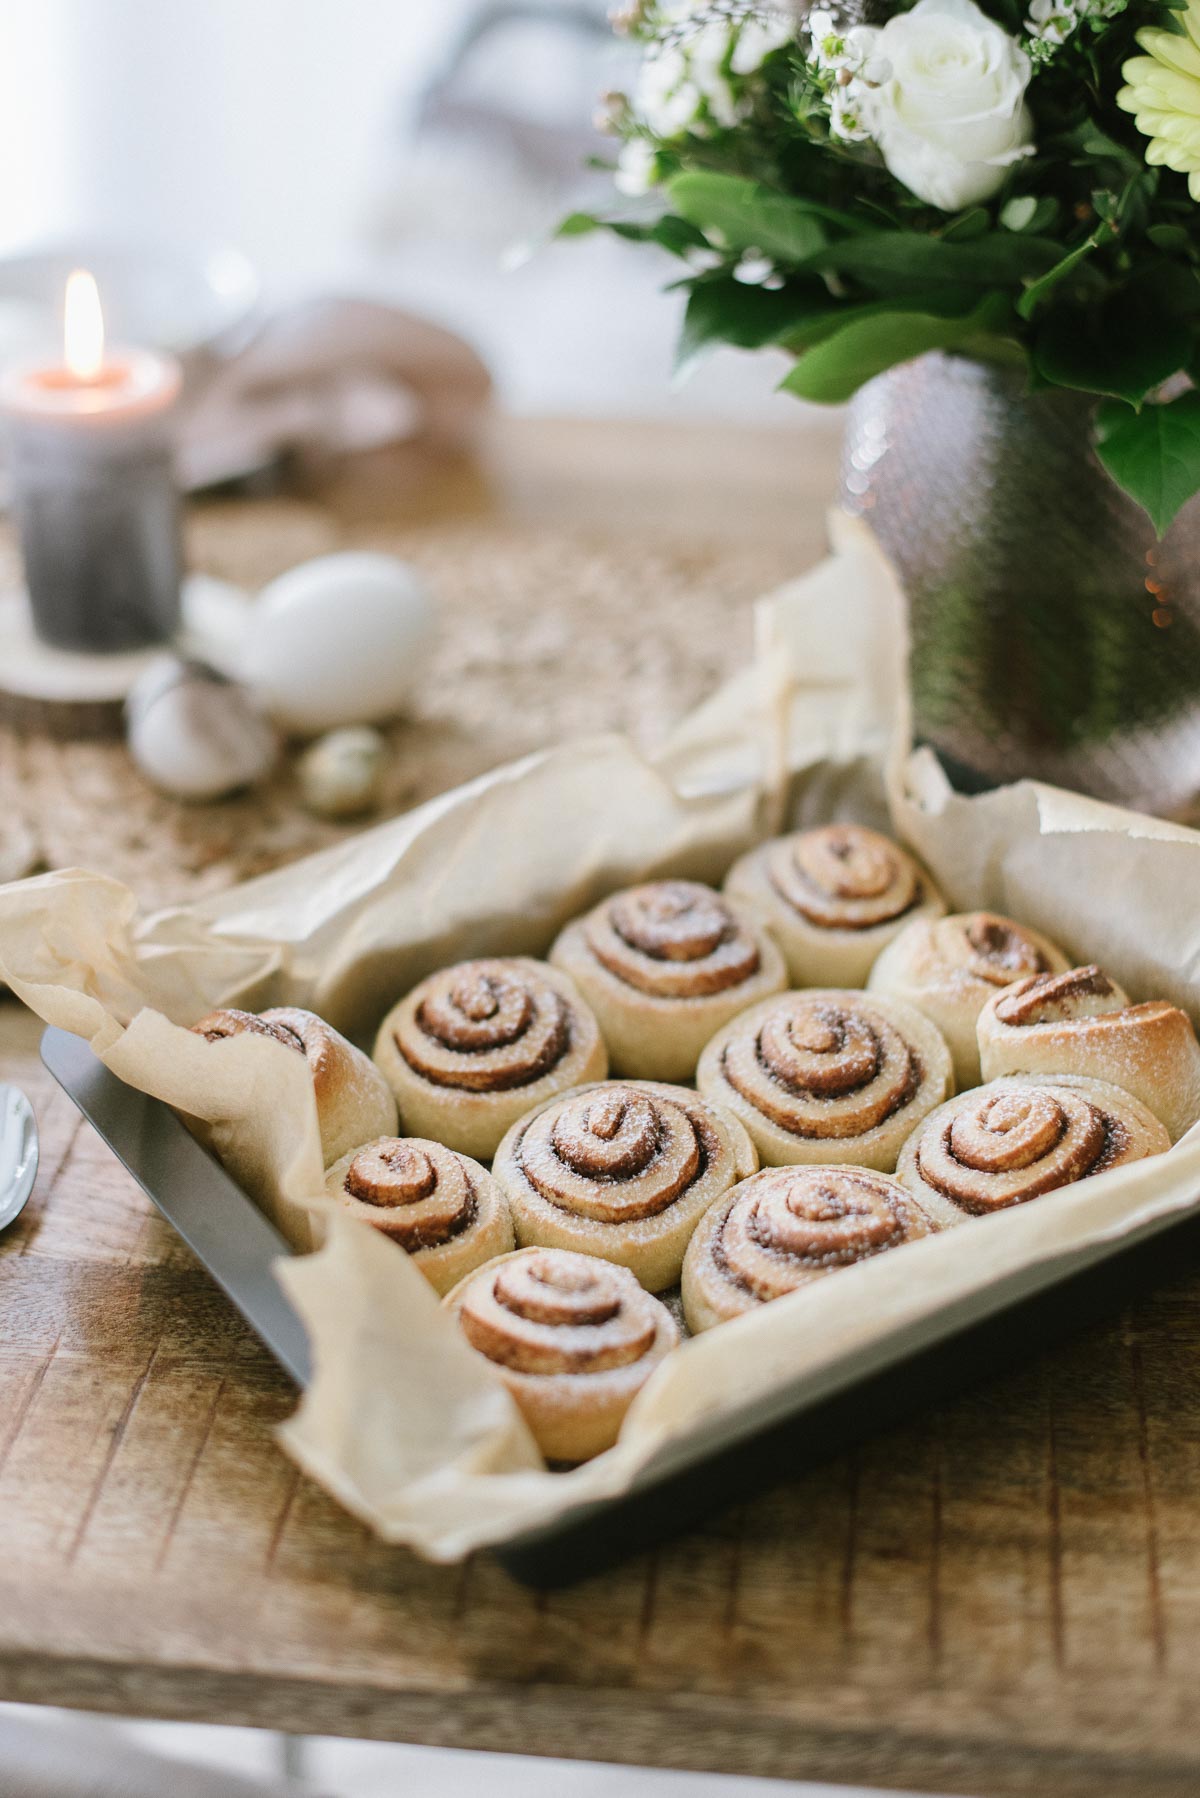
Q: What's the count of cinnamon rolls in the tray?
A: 12